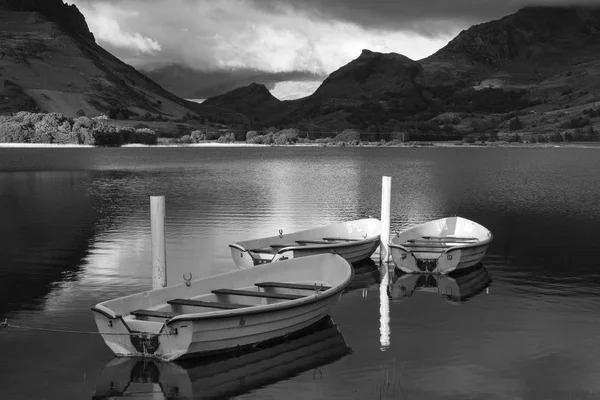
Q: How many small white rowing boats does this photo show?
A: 3